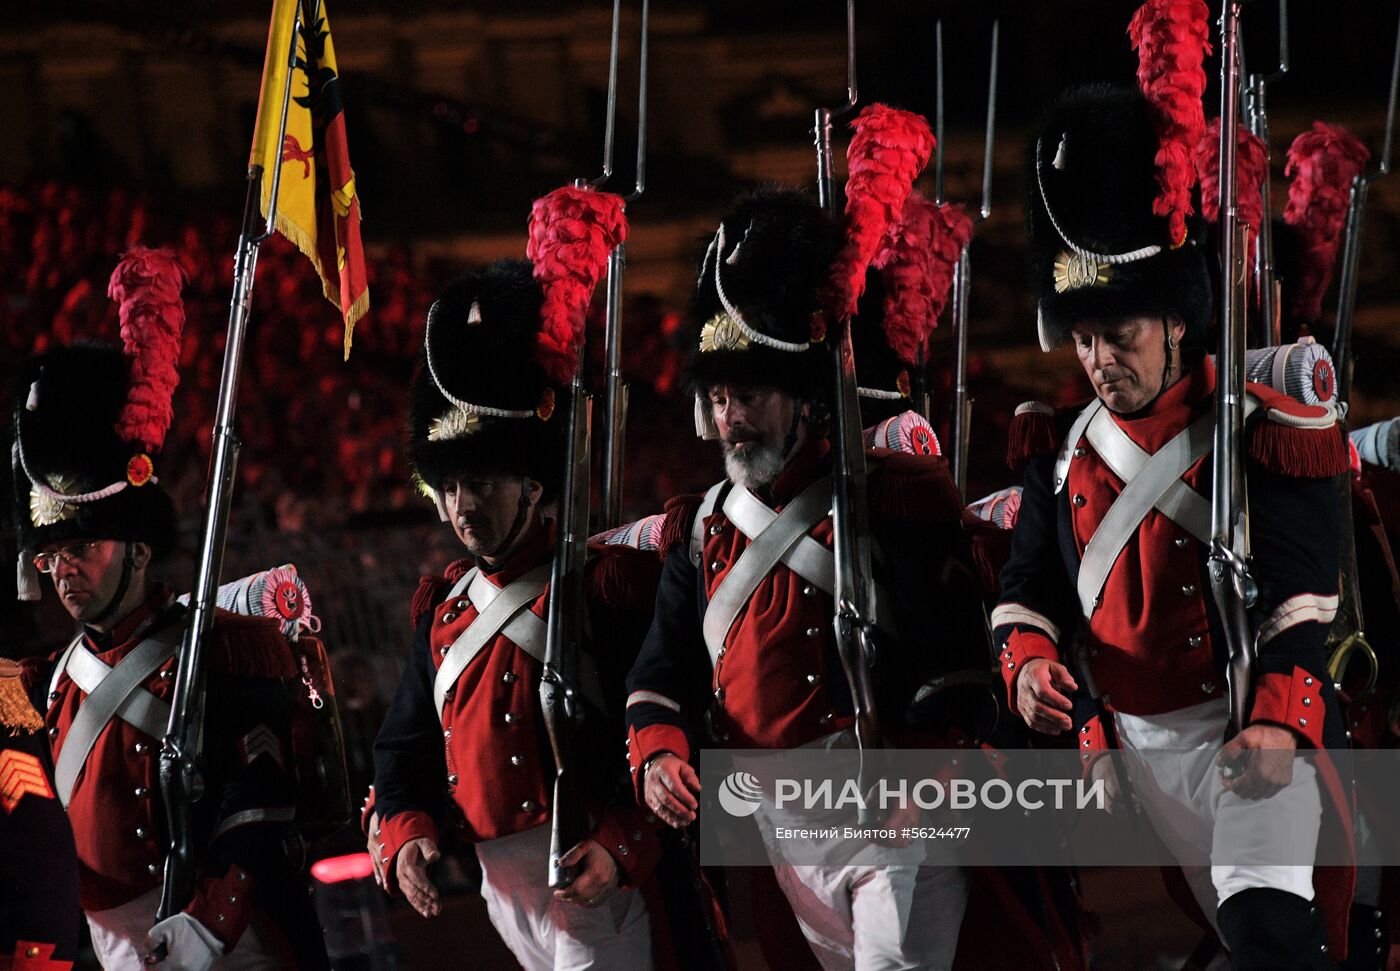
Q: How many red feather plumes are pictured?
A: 7